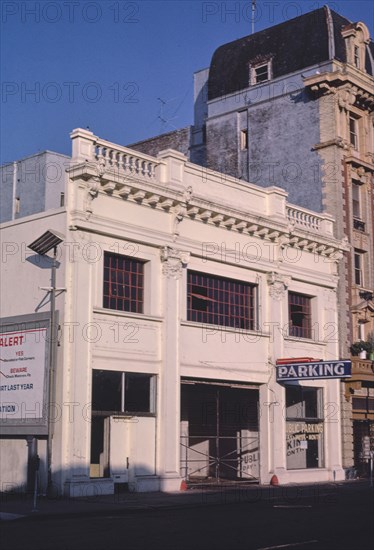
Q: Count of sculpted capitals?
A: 2